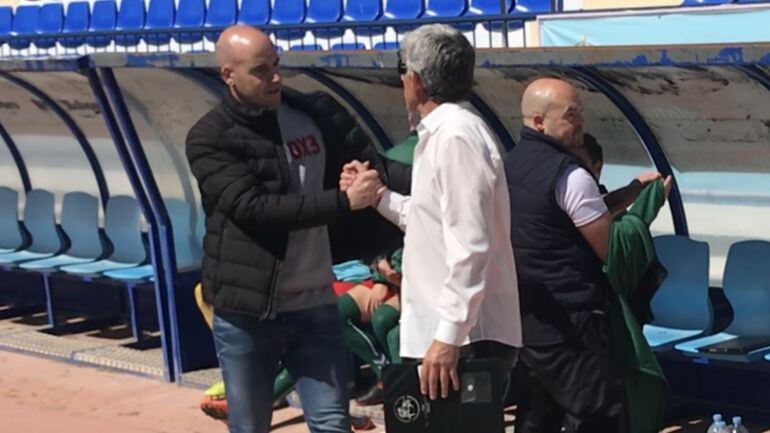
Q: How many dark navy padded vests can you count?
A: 1